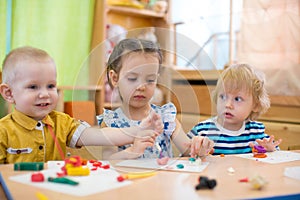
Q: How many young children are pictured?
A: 3